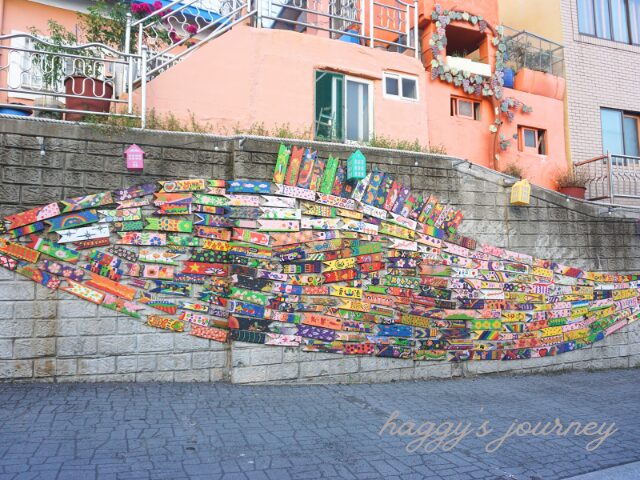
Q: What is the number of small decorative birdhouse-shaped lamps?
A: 3